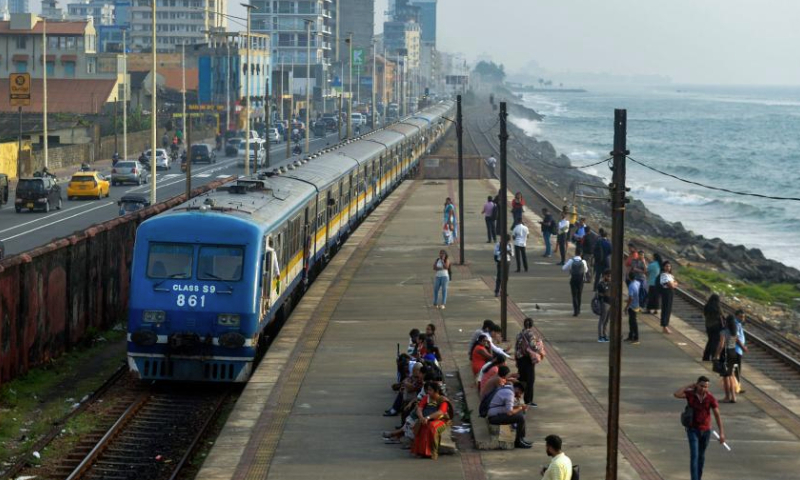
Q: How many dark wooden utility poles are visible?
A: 3